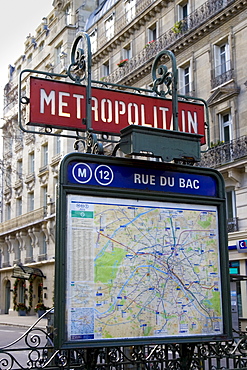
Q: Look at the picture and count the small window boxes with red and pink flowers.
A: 2